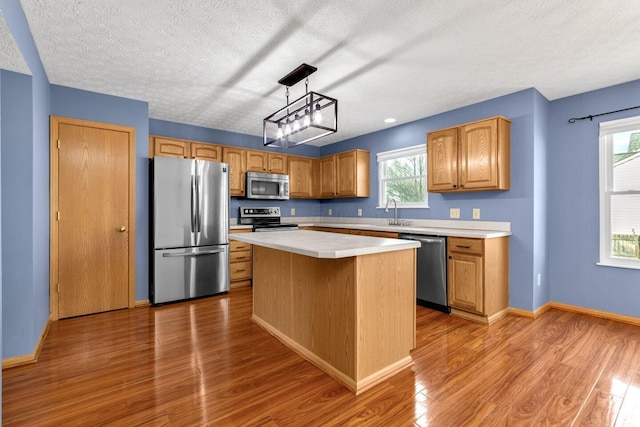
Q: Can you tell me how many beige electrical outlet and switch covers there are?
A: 5